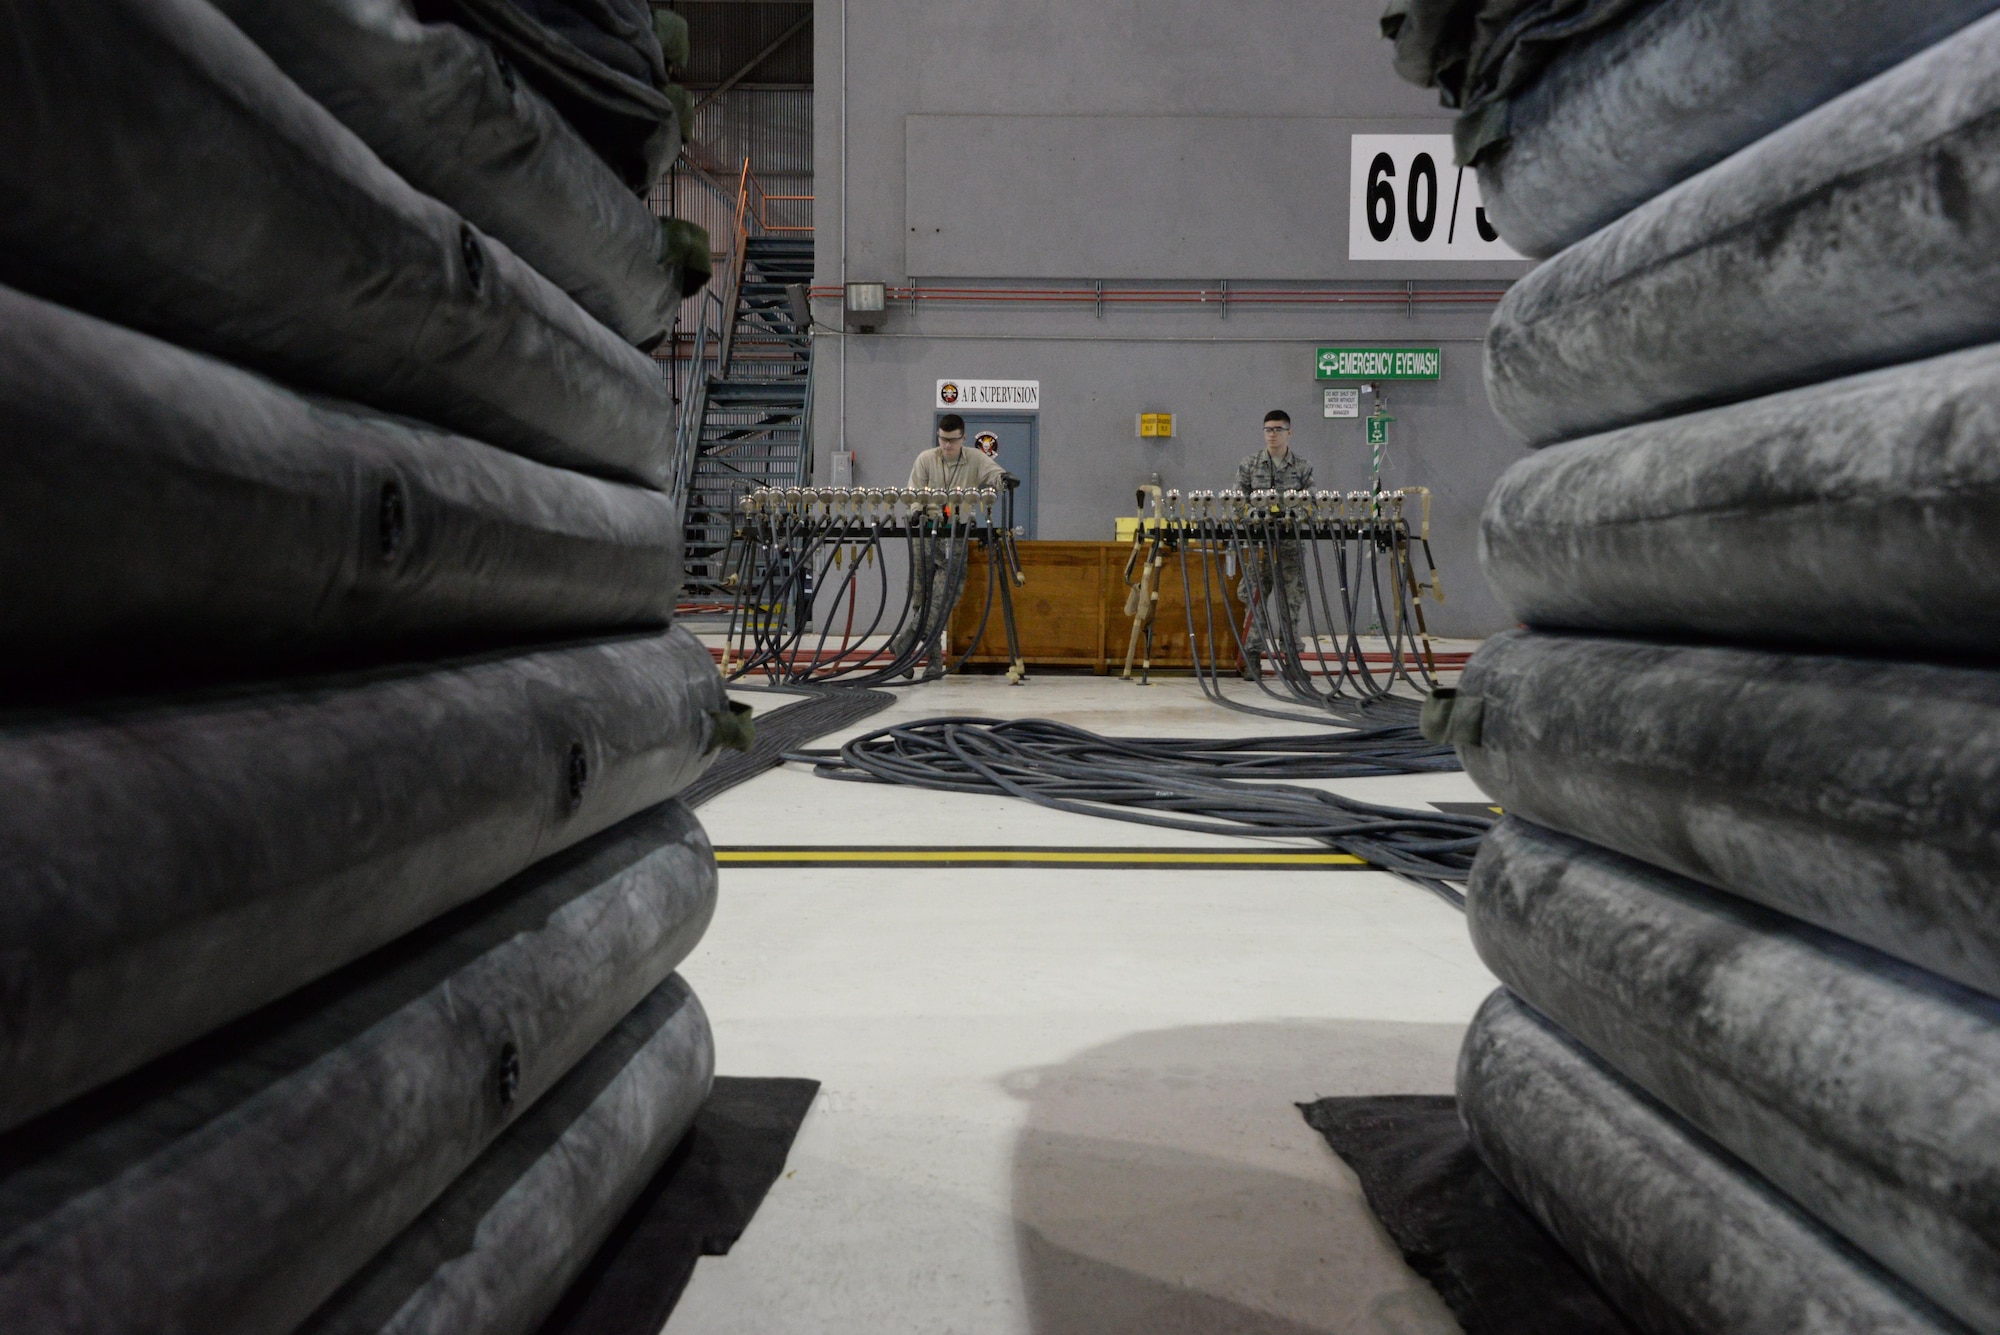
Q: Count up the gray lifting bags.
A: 12